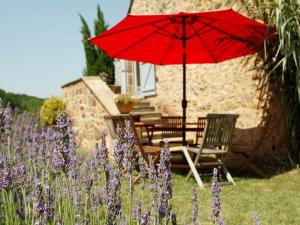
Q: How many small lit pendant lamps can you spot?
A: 0